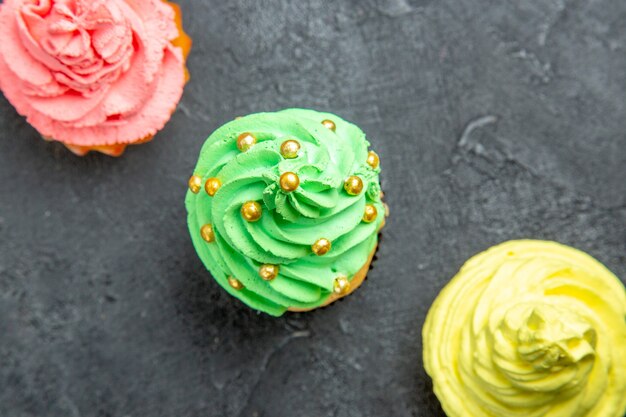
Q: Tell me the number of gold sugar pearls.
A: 15